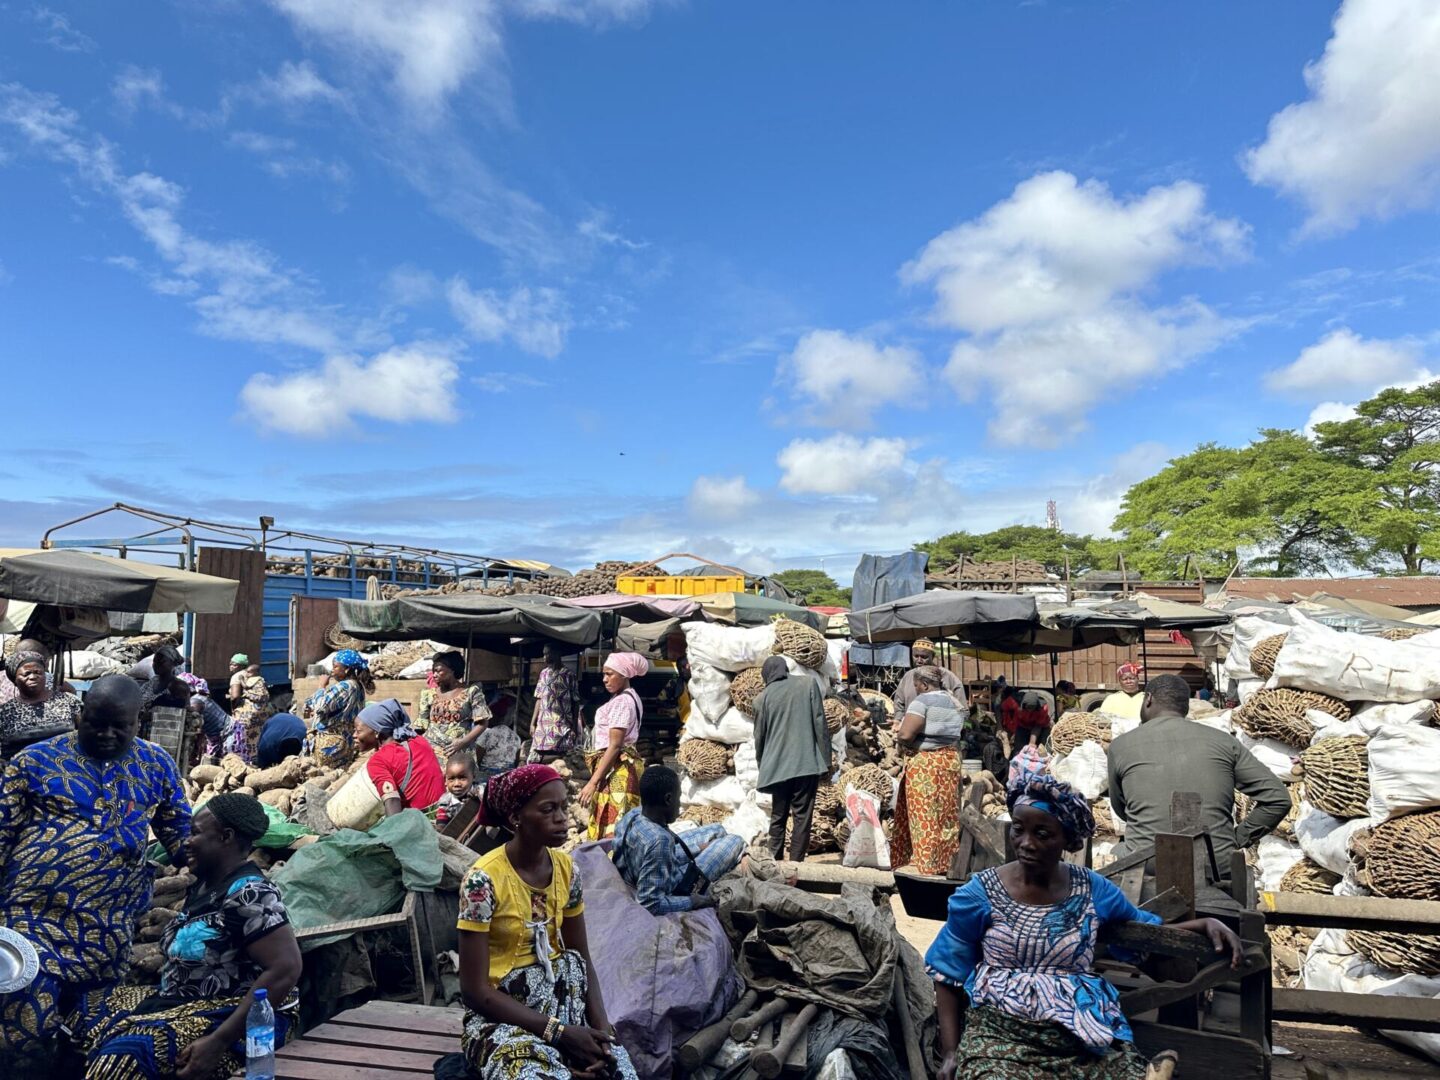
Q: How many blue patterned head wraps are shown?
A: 2